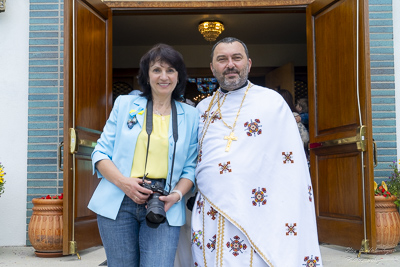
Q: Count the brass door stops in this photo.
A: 2